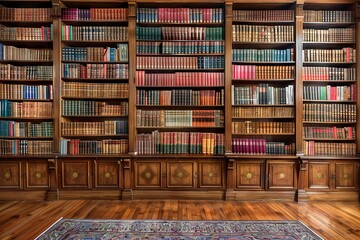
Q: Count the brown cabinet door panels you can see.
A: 11